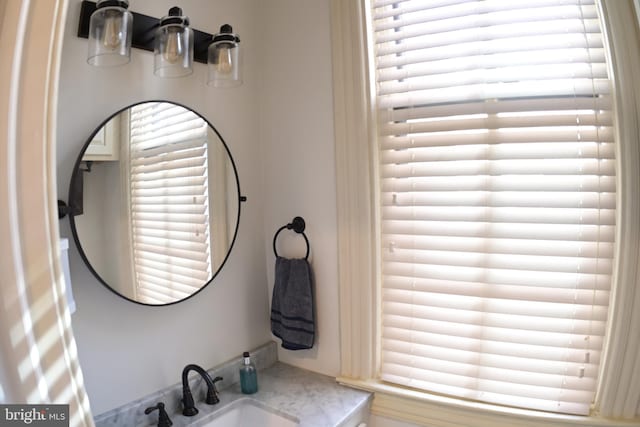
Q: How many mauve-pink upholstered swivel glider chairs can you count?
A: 0